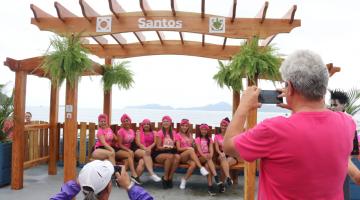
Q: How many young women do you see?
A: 7